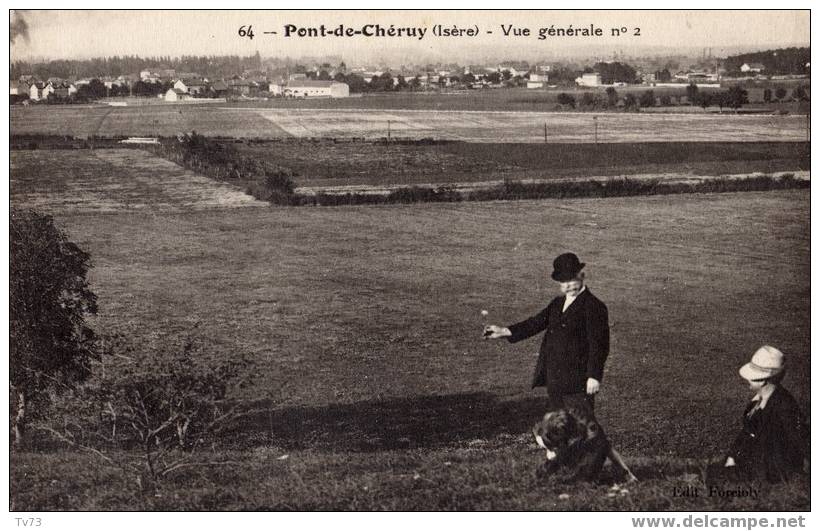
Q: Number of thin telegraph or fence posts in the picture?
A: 3